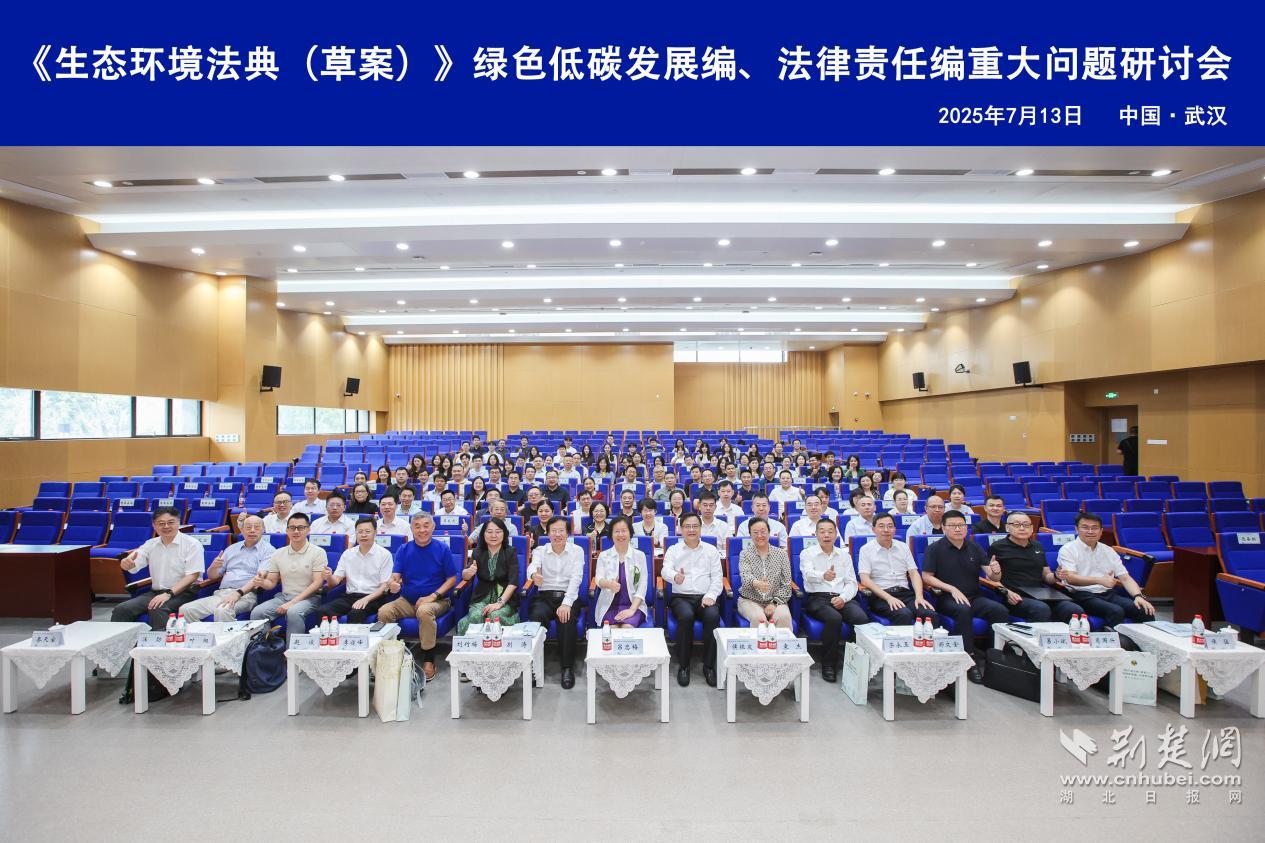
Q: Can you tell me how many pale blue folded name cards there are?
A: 15